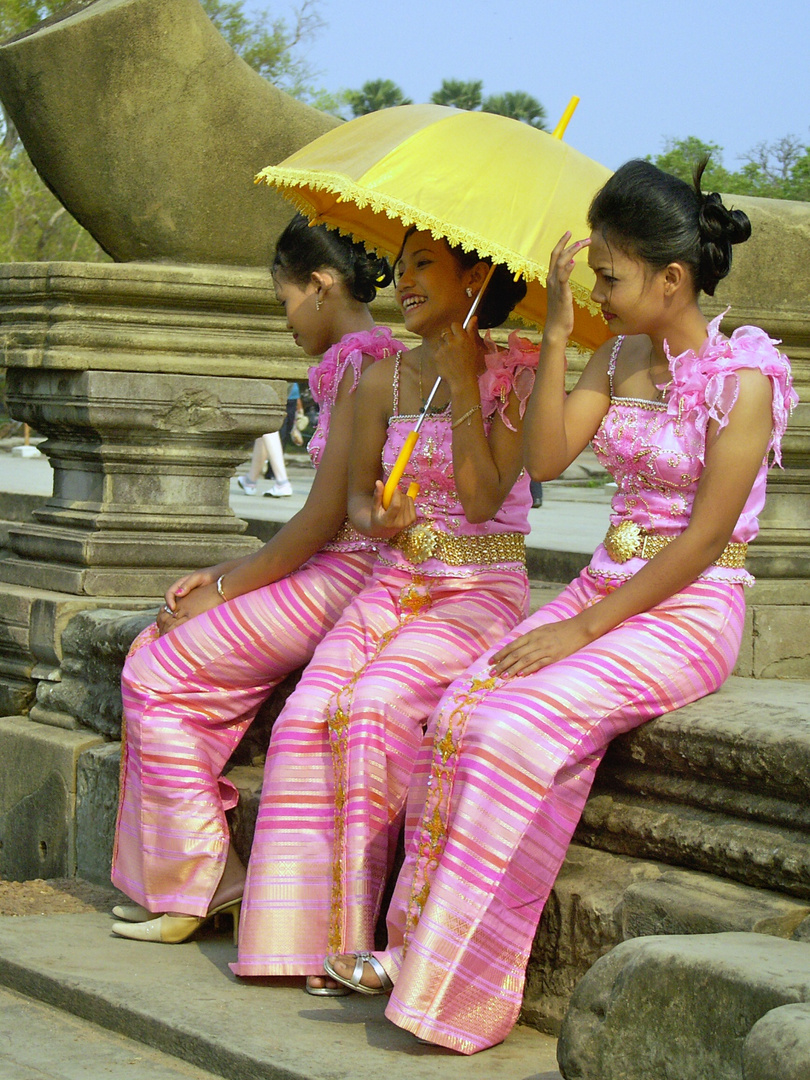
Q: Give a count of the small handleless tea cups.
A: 0